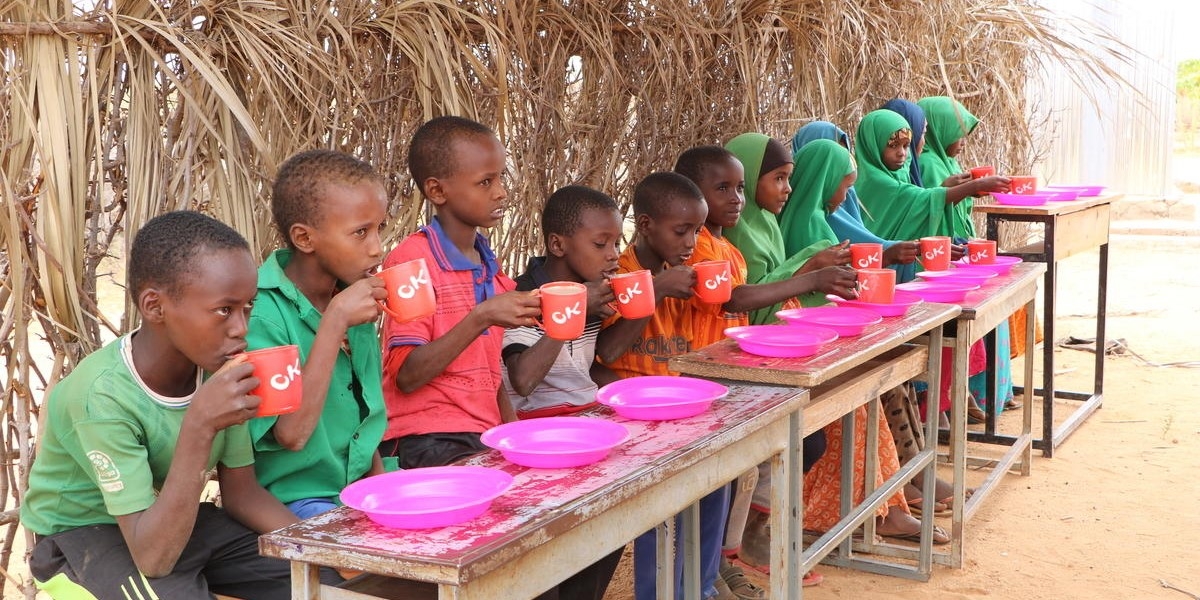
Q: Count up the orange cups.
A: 11